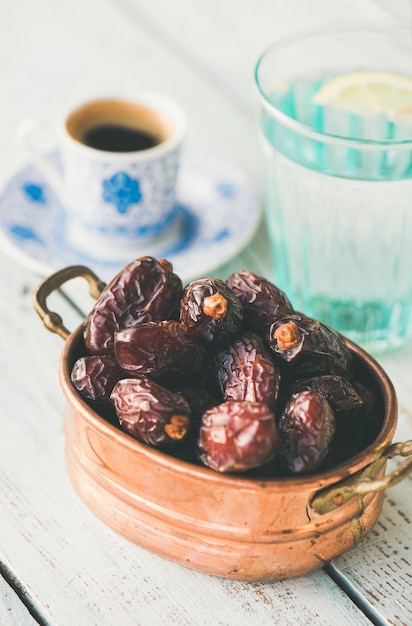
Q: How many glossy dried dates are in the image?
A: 11